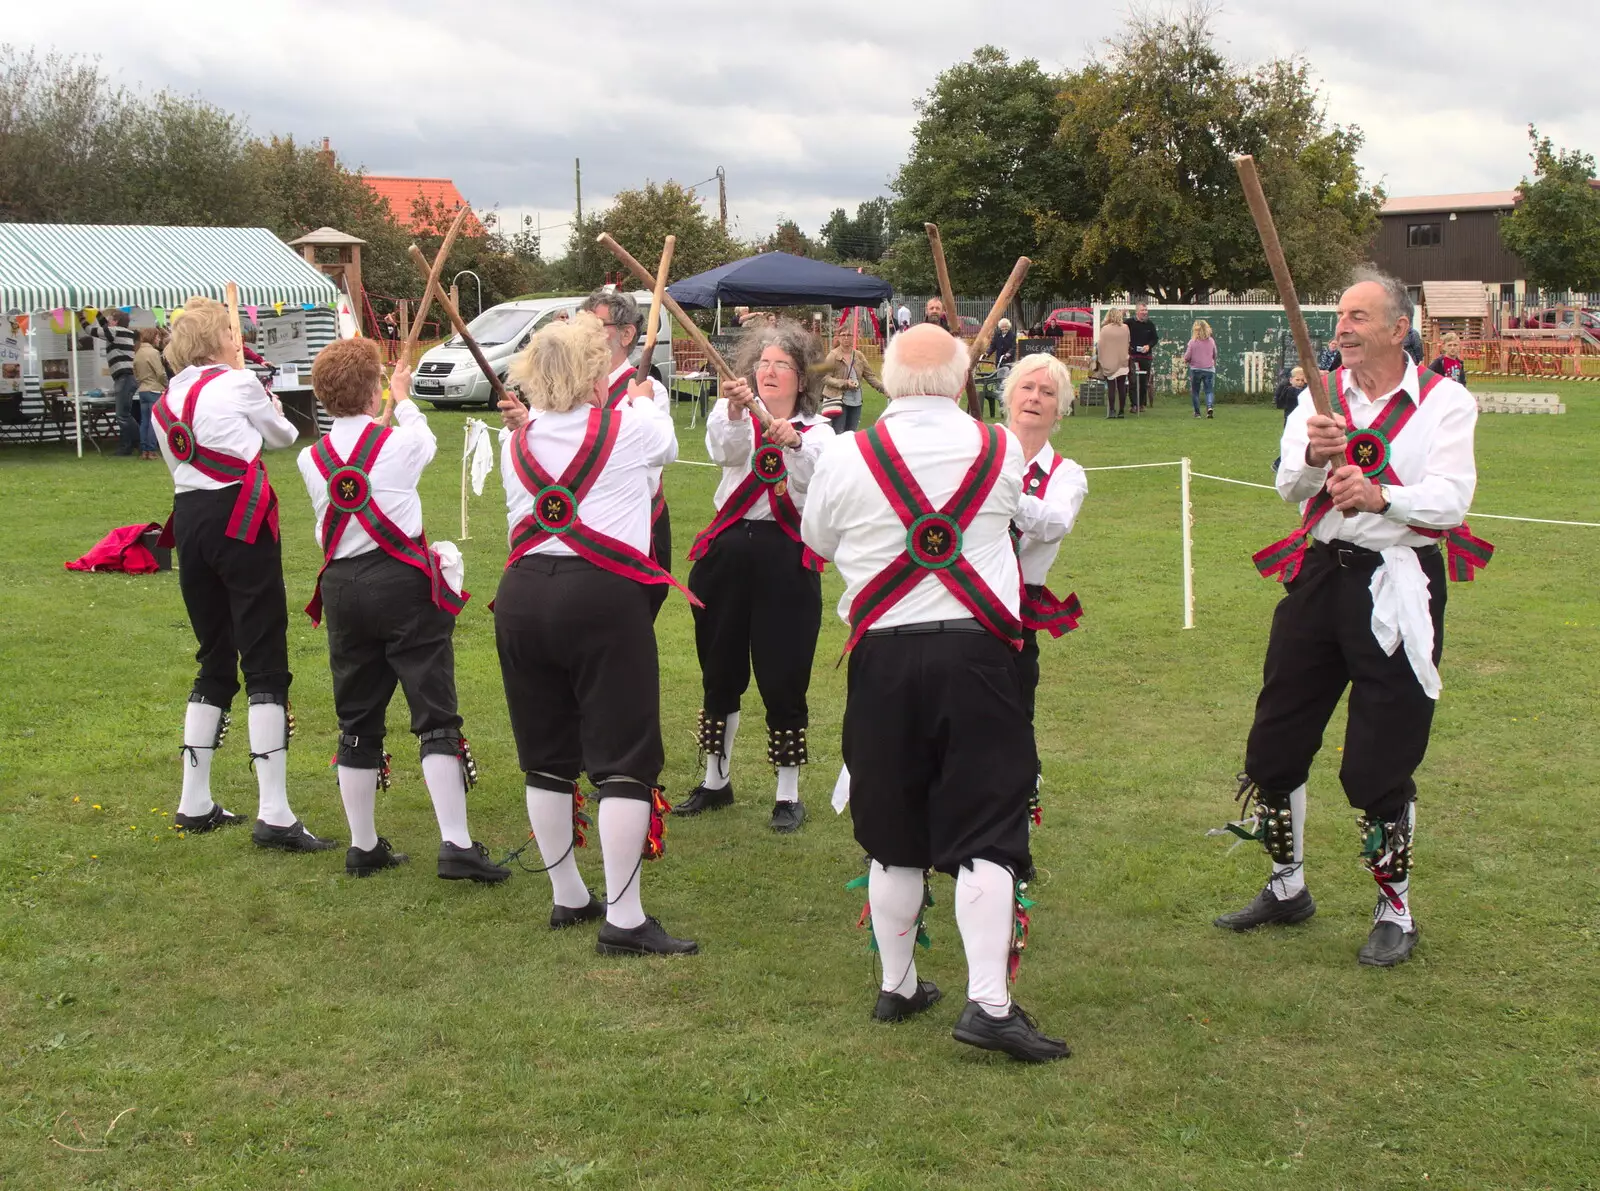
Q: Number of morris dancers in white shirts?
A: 8